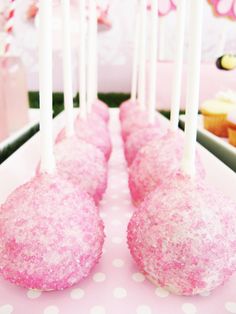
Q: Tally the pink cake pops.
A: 10